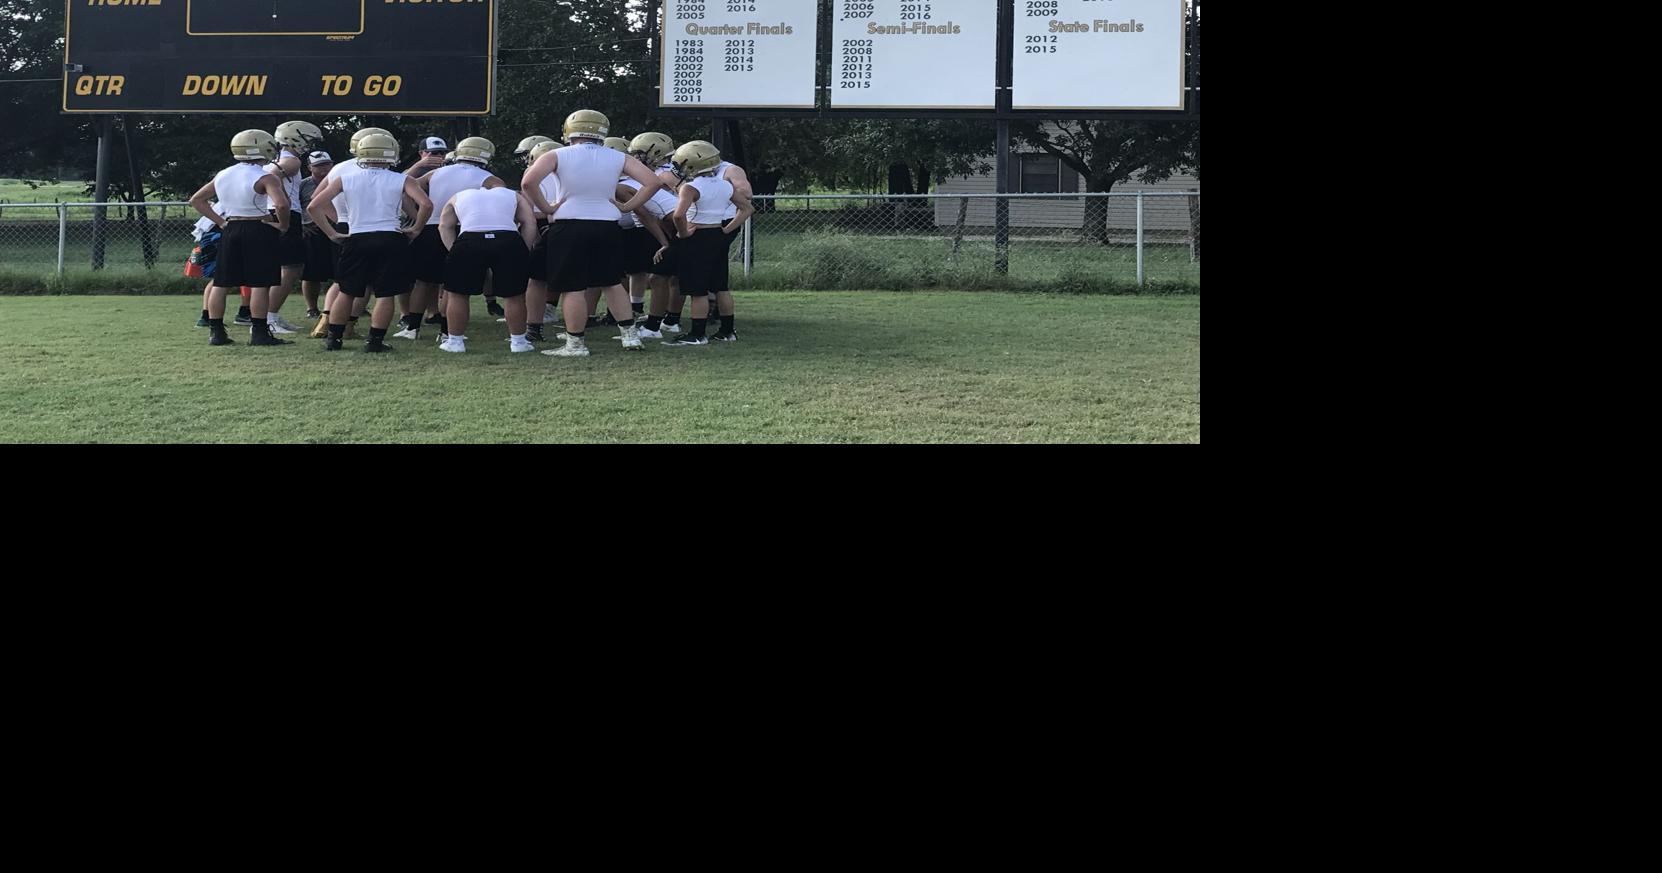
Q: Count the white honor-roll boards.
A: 3